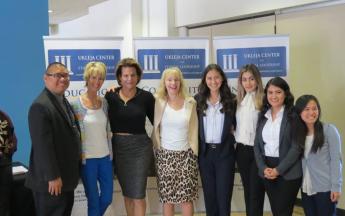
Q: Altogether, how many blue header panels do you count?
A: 3